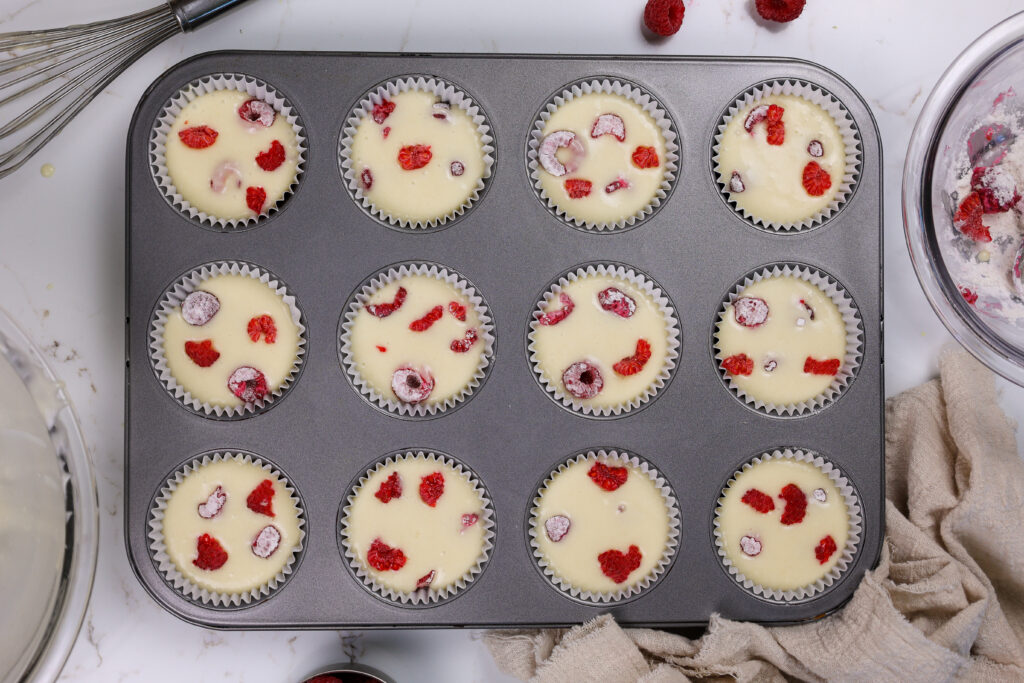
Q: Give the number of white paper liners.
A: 12